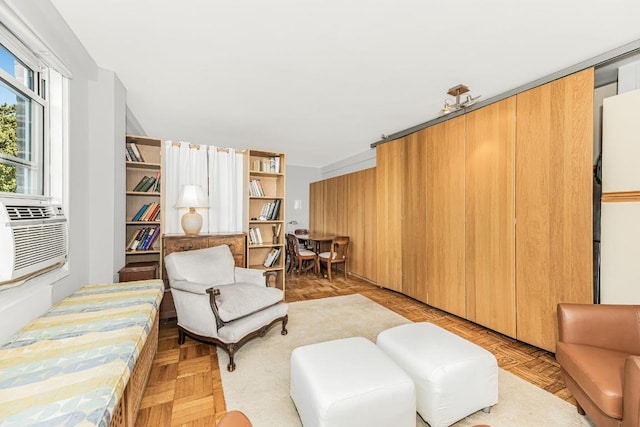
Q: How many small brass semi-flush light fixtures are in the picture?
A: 1